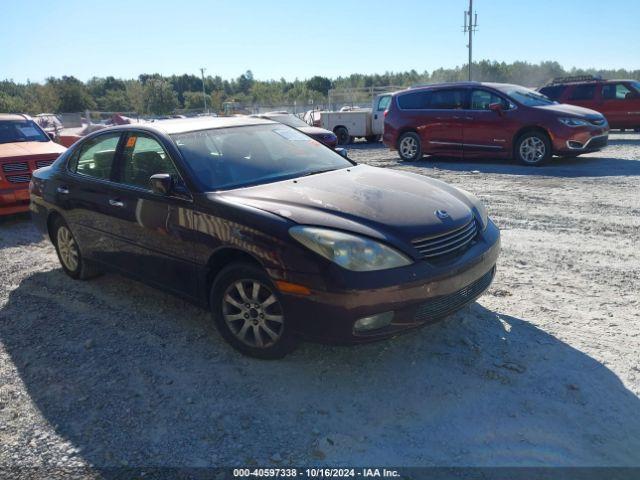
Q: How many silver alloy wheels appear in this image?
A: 4